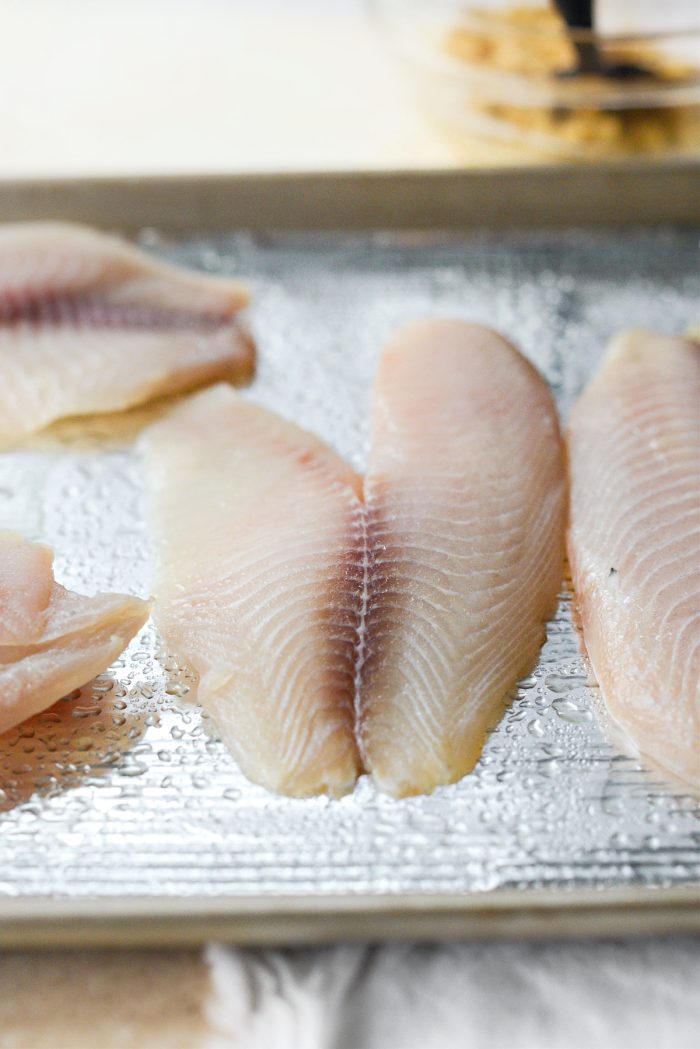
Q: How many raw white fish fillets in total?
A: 4